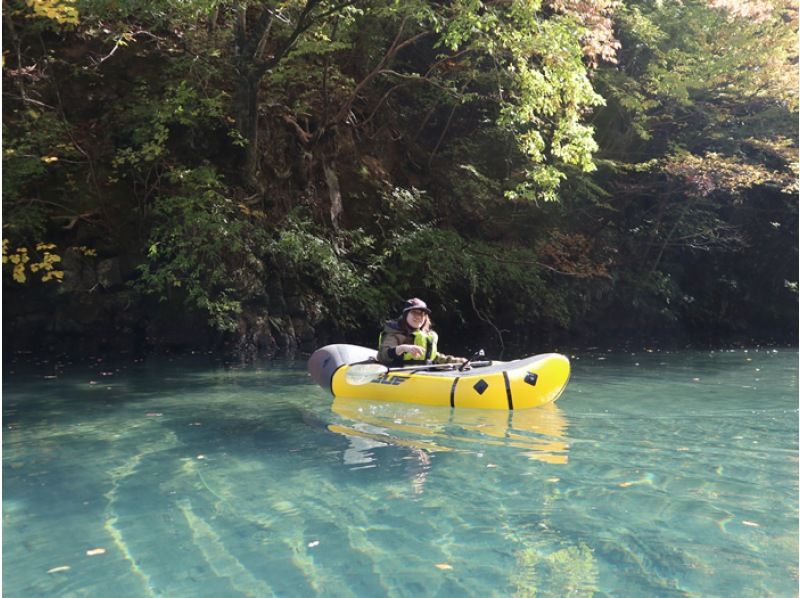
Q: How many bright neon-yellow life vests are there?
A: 1